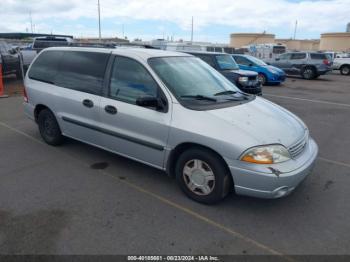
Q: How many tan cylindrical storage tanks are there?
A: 3